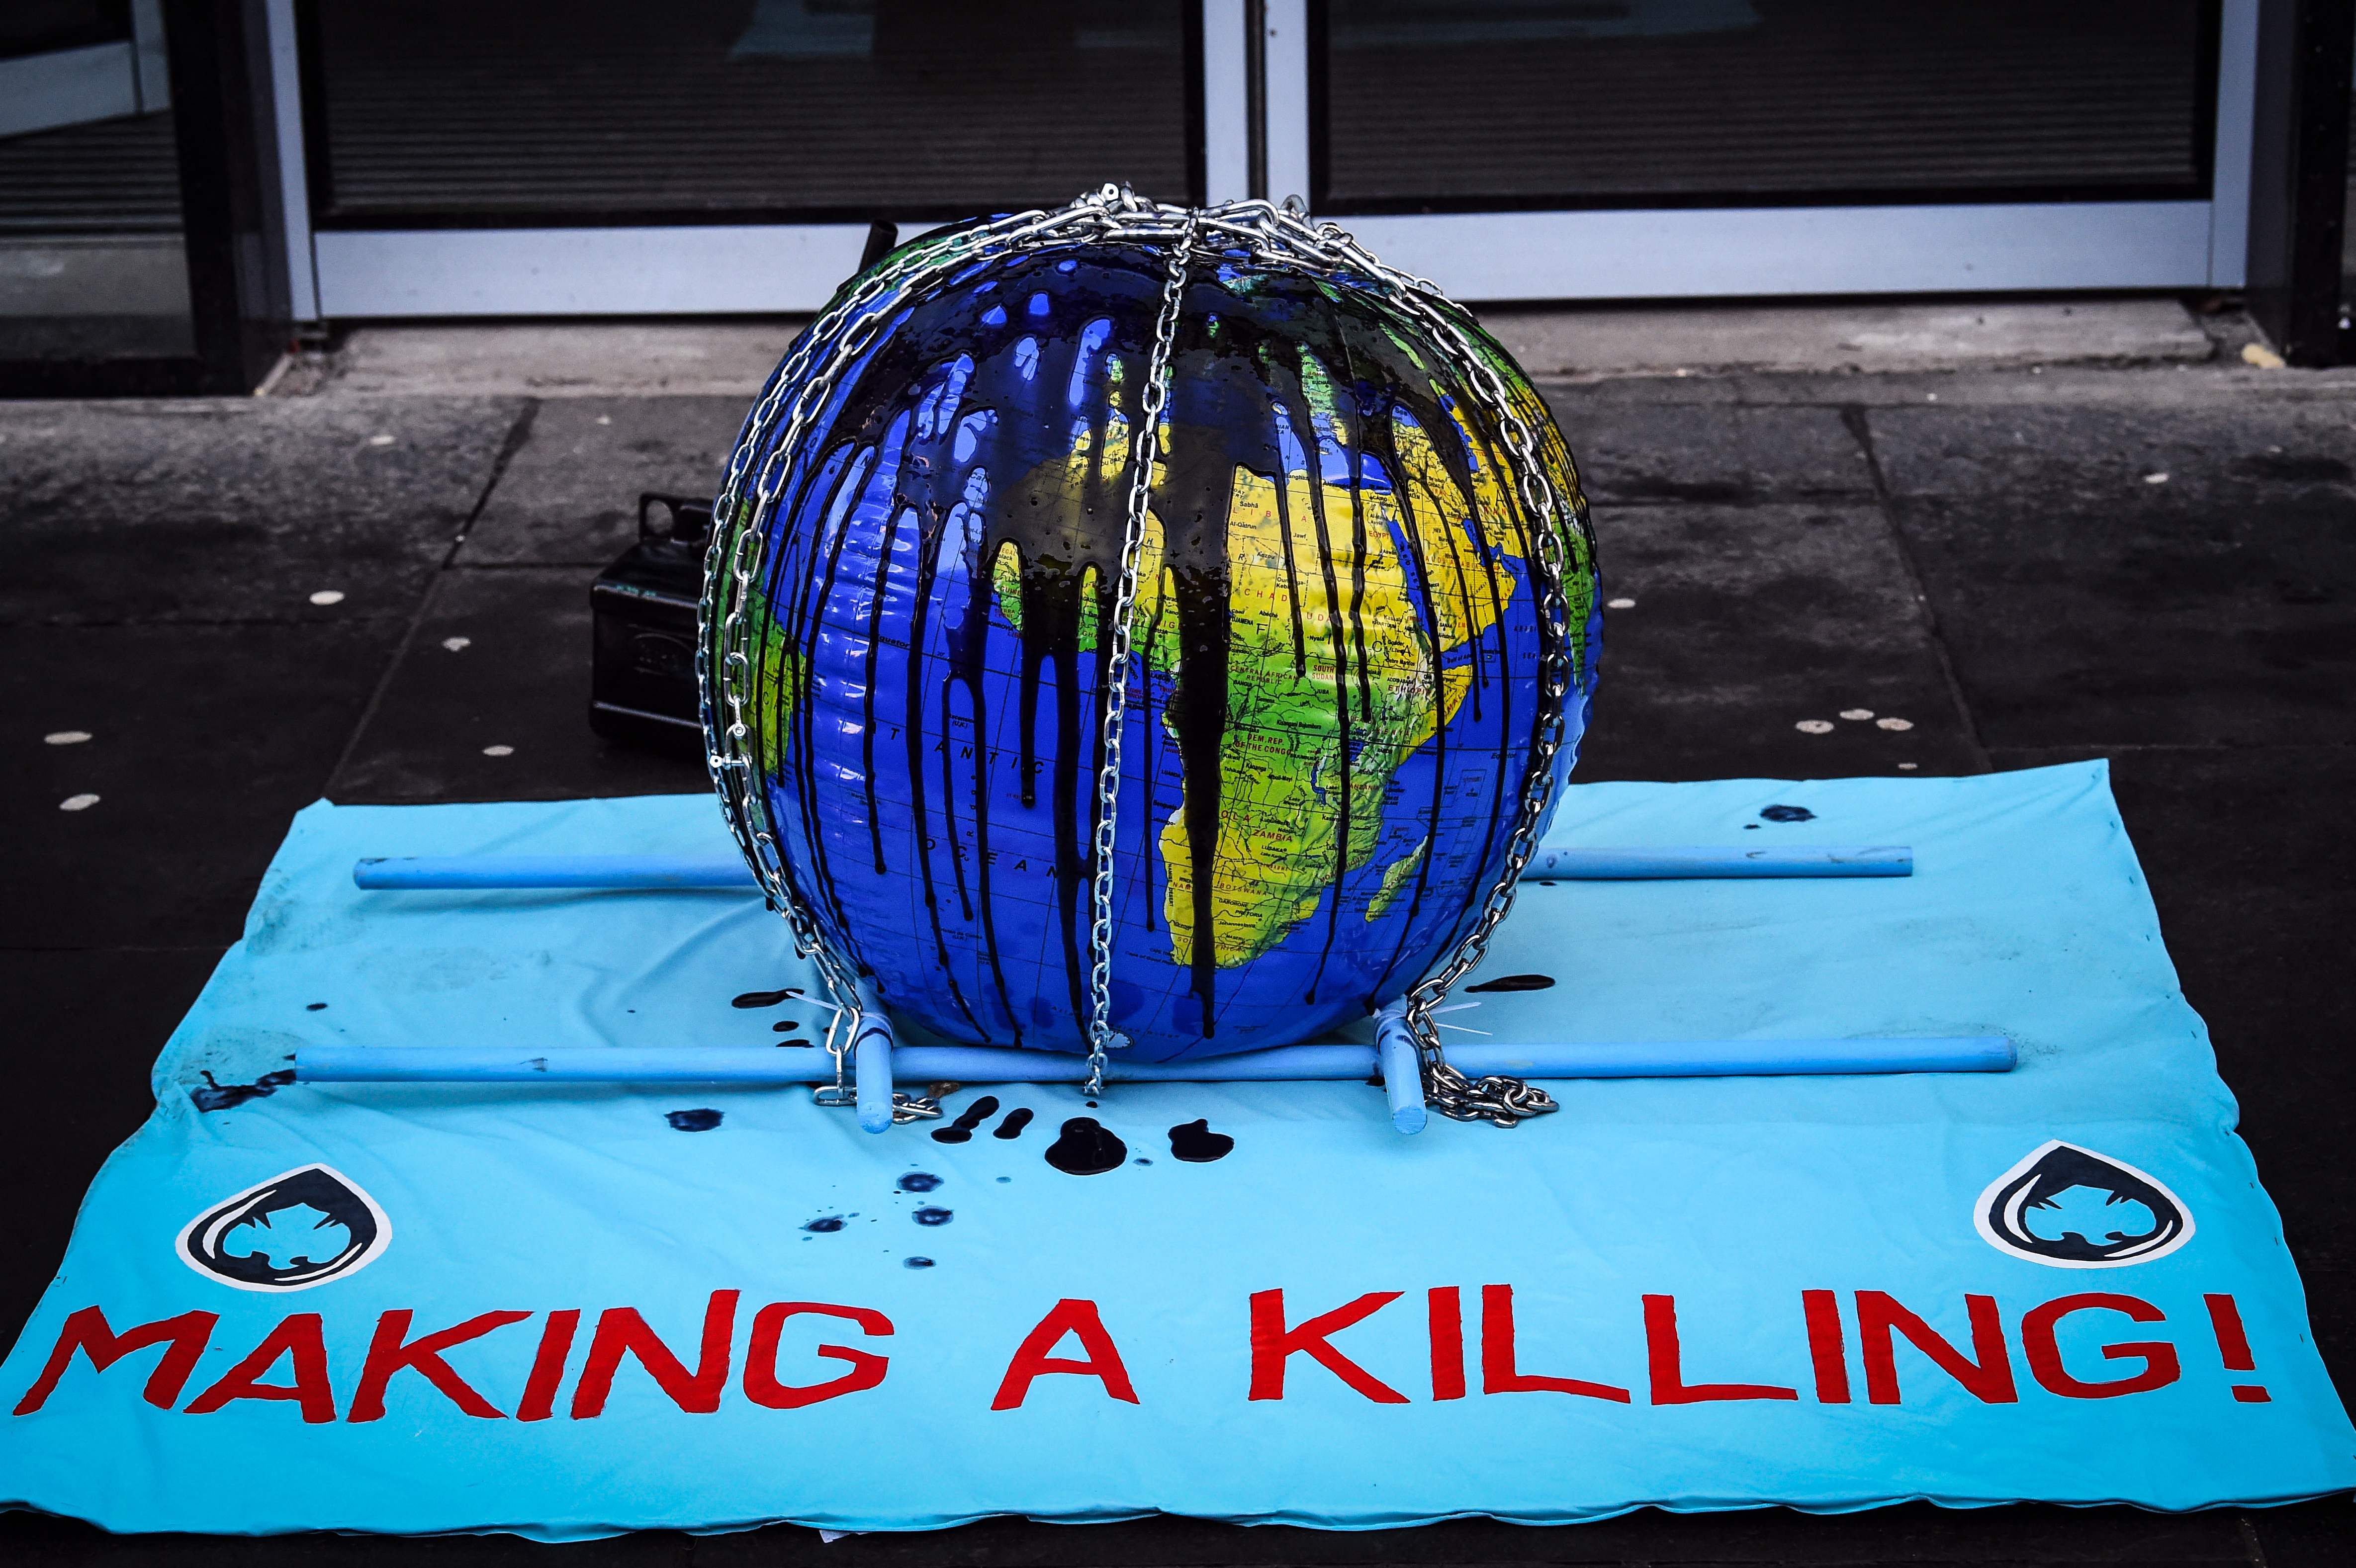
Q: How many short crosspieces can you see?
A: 2